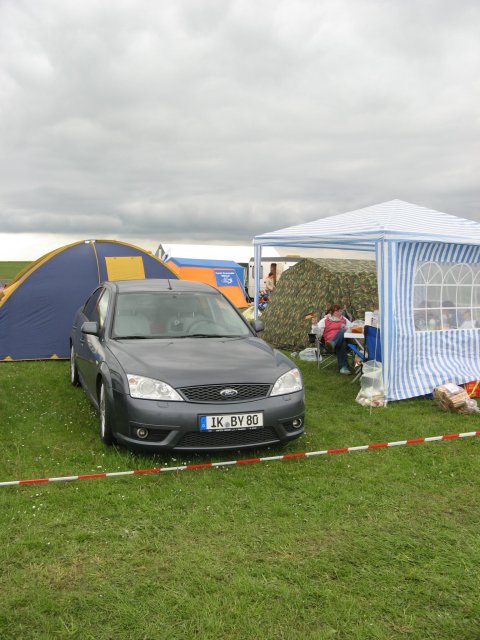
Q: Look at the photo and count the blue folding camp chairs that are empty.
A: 1